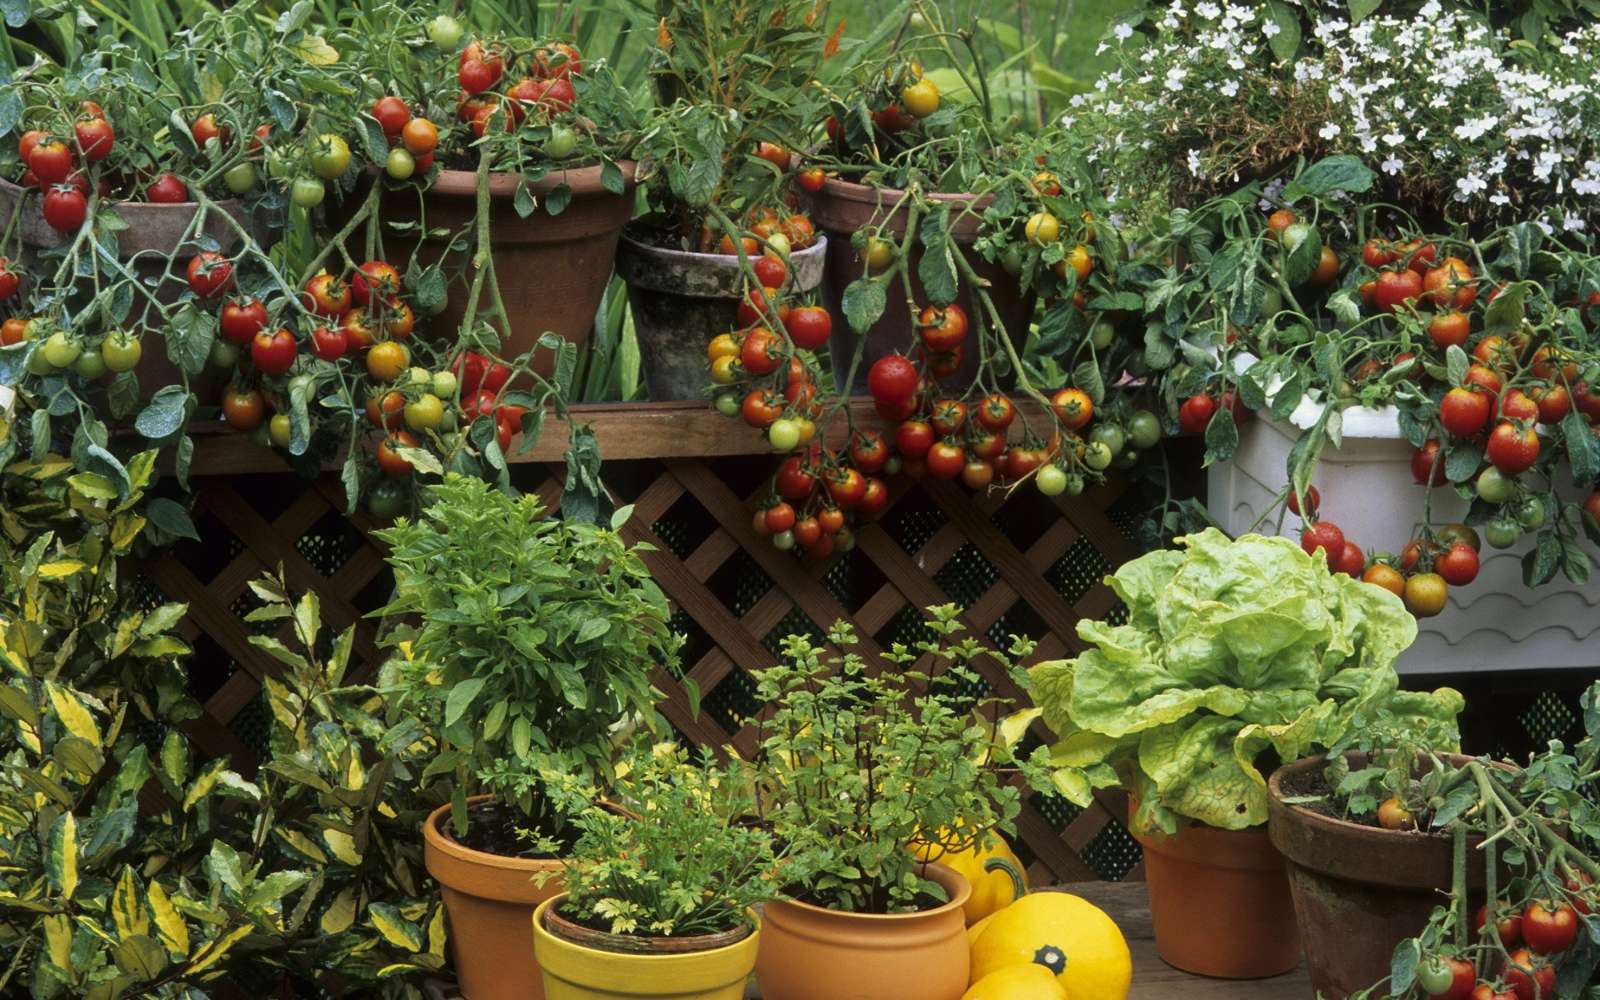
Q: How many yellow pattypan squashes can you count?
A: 3